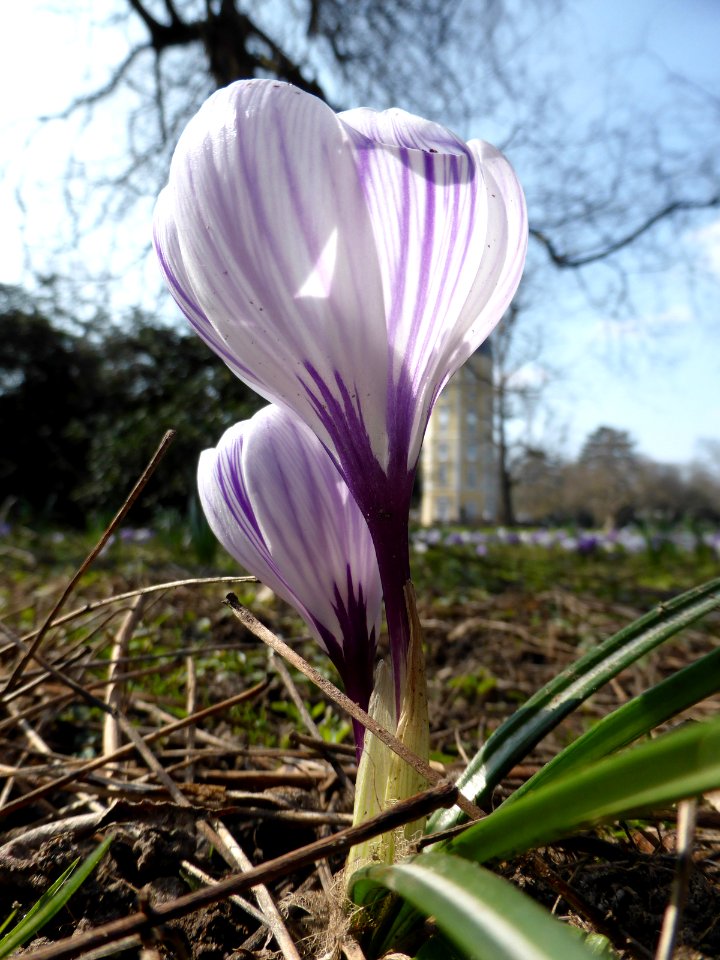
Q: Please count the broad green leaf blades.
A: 4